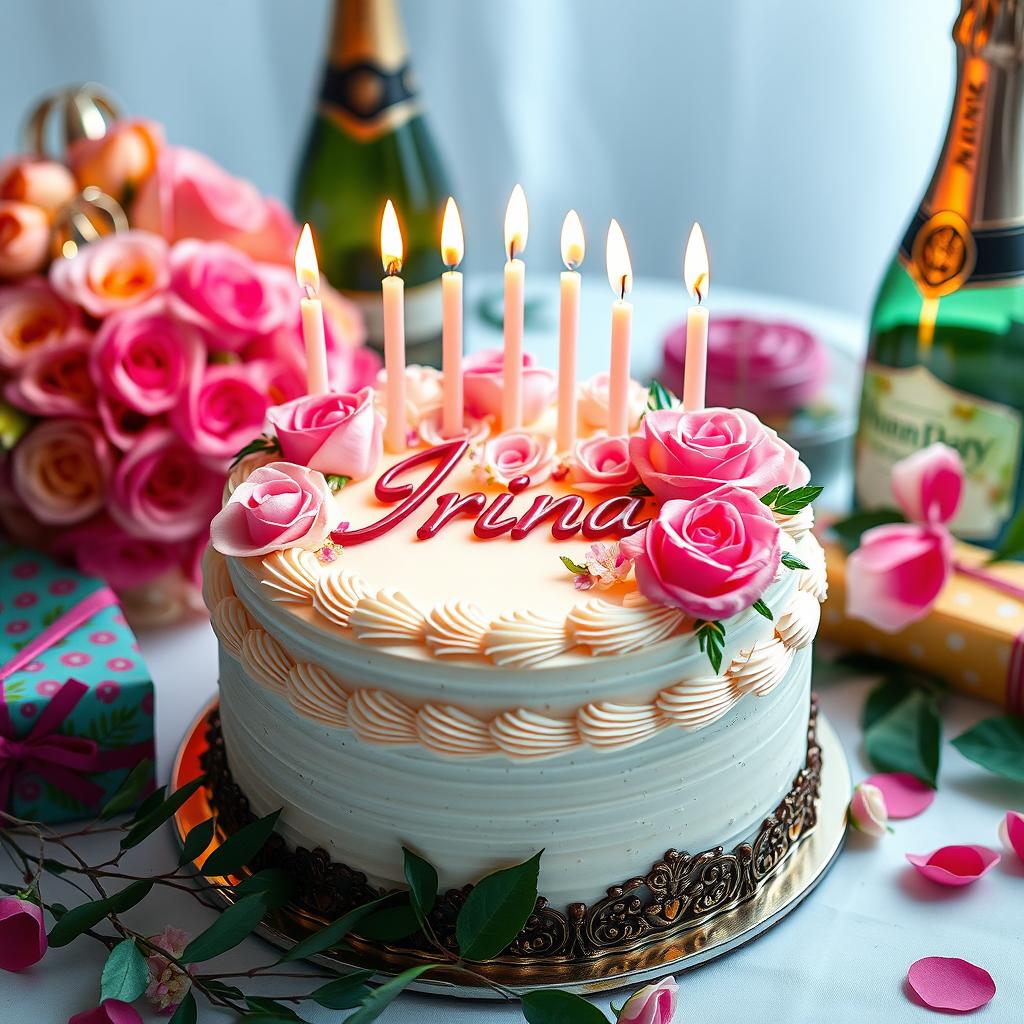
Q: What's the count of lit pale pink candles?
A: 7